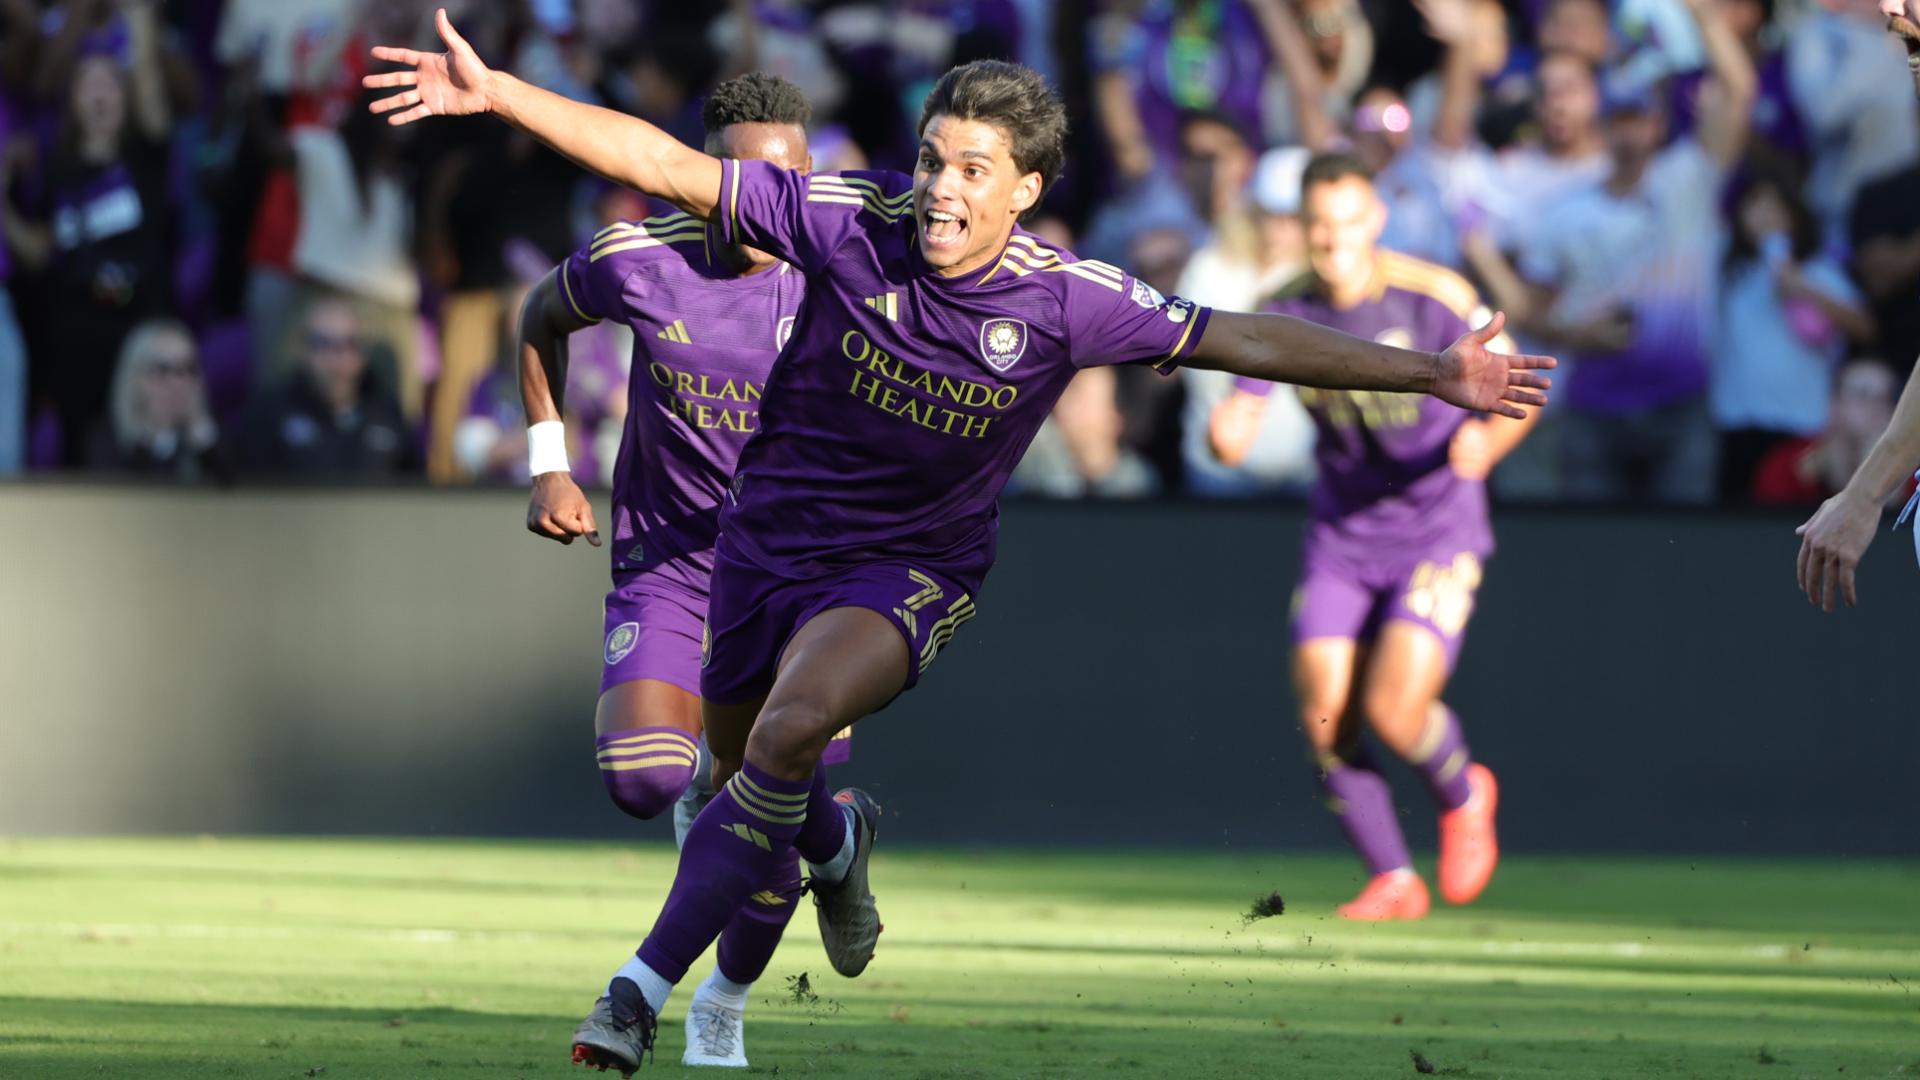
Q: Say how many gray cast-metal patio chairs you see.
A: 0